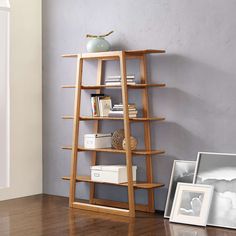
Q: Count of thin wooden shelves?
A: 5